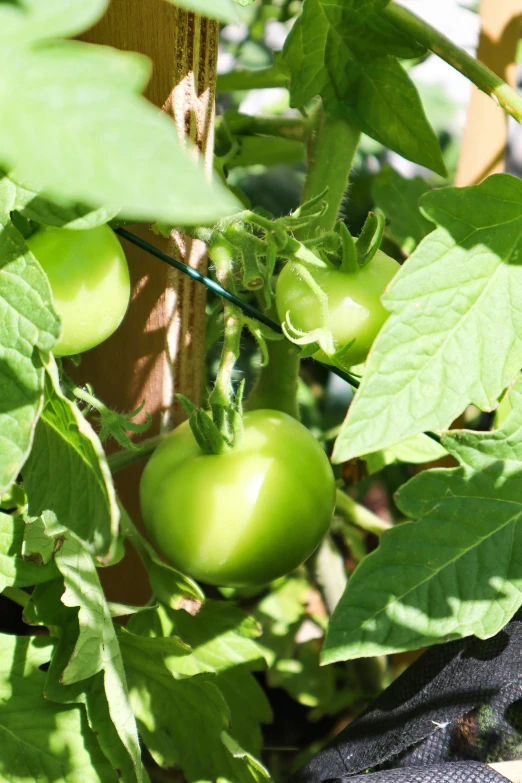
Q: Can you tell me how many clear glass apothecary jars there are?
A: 0